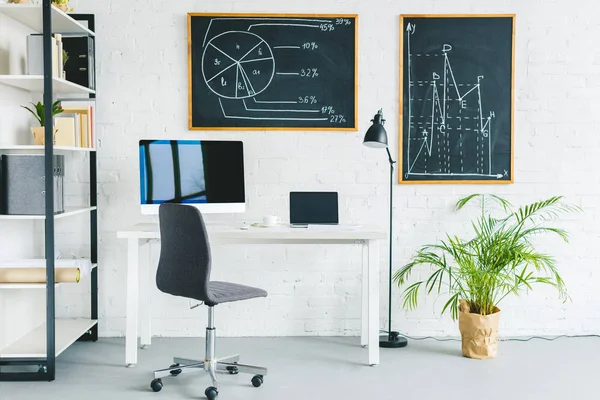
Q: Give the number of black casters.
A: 5